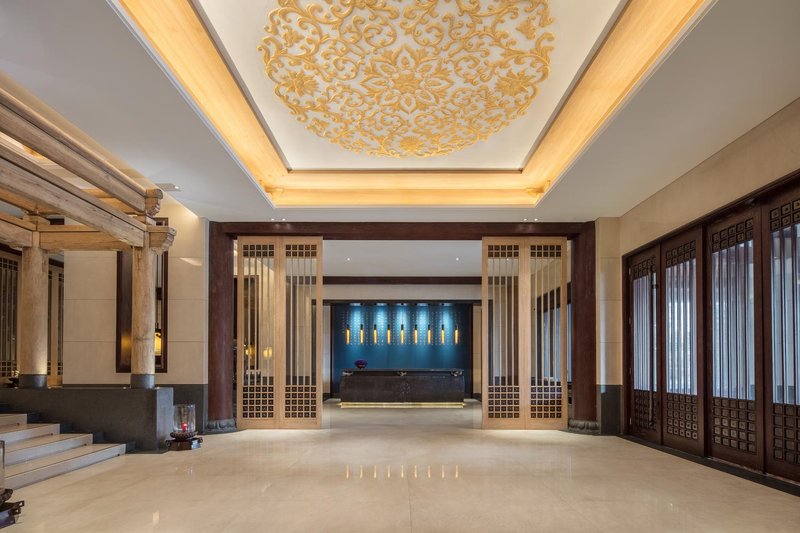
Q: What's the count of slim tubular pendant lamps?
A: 9